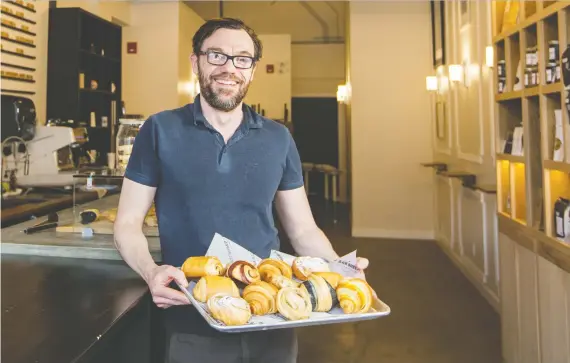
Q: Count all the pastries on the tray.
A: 12